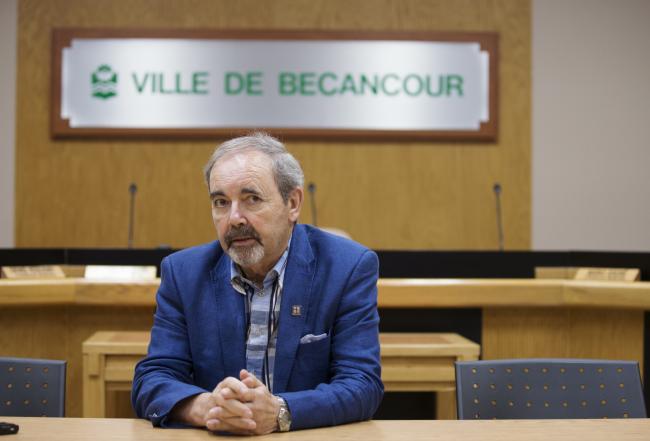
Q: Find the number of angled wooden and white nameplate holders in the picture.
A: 3